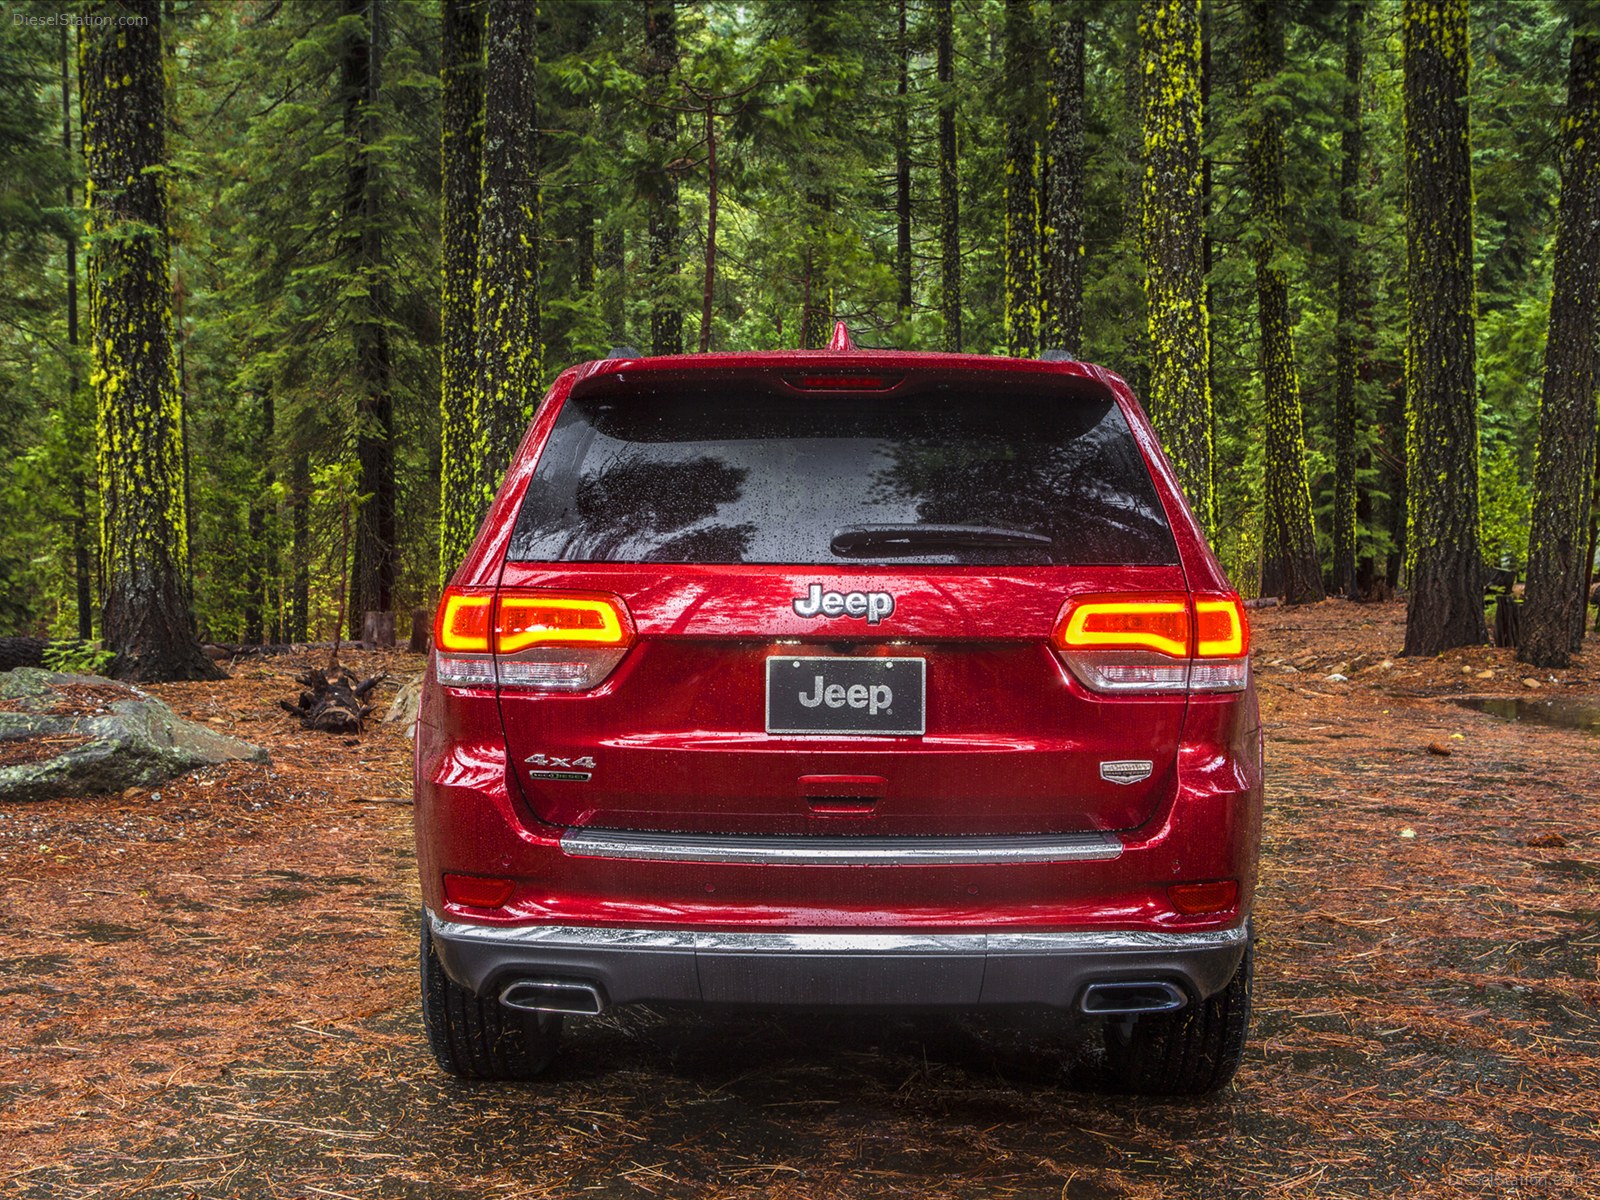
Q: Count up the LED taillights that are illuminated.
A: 2